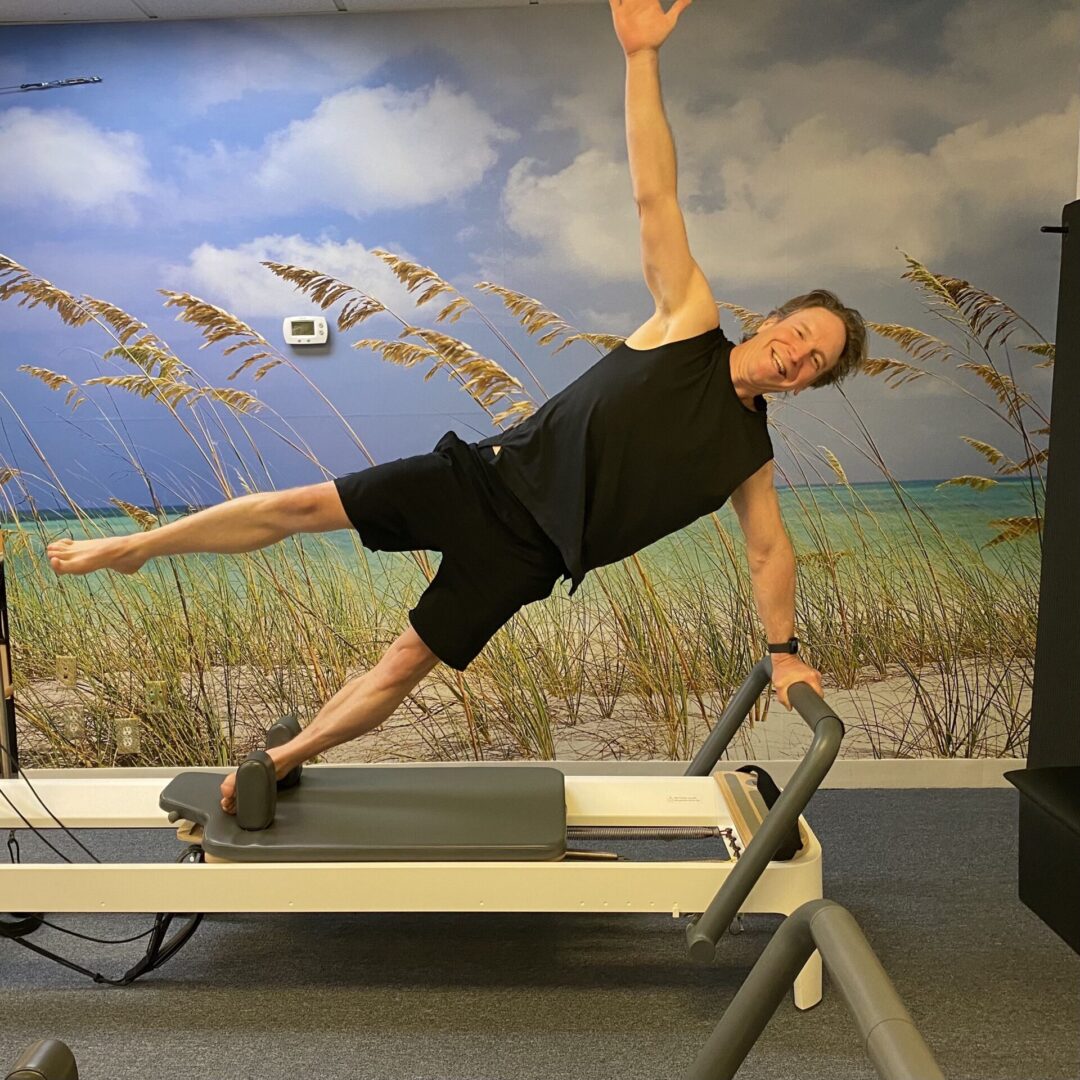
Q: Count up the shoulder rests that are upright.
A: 2